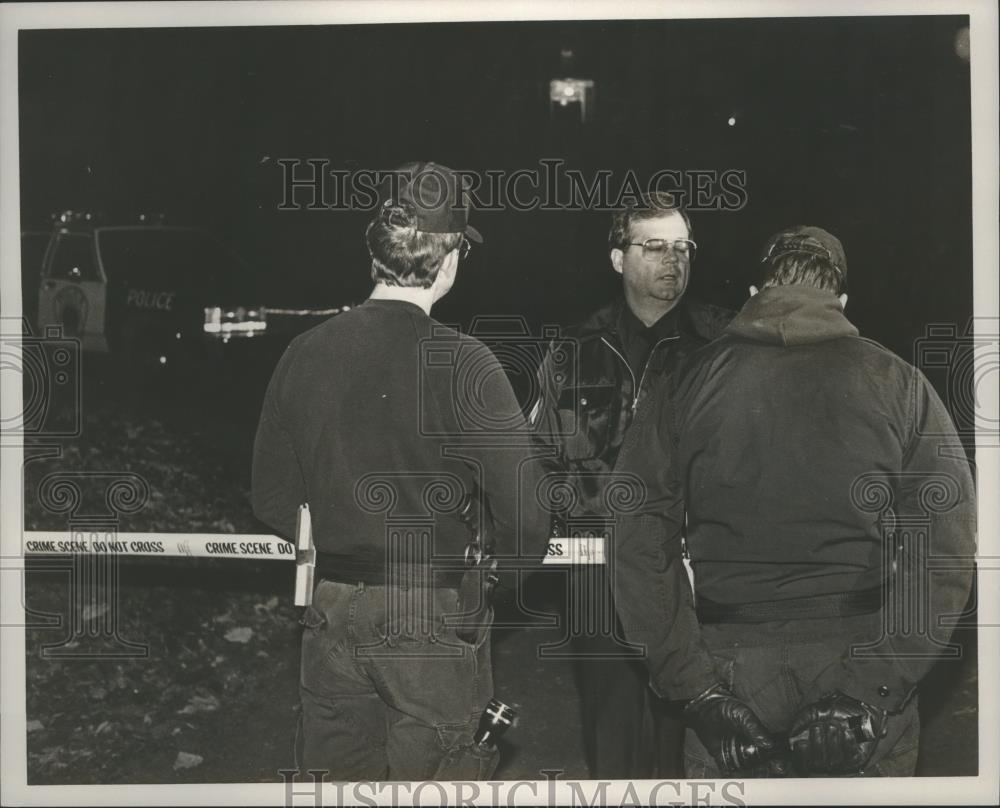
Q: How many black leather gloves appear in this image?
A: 2